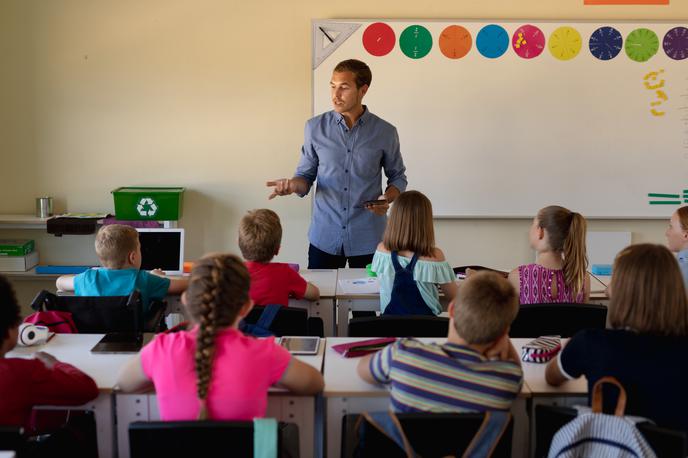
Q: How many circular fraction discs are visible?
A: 9